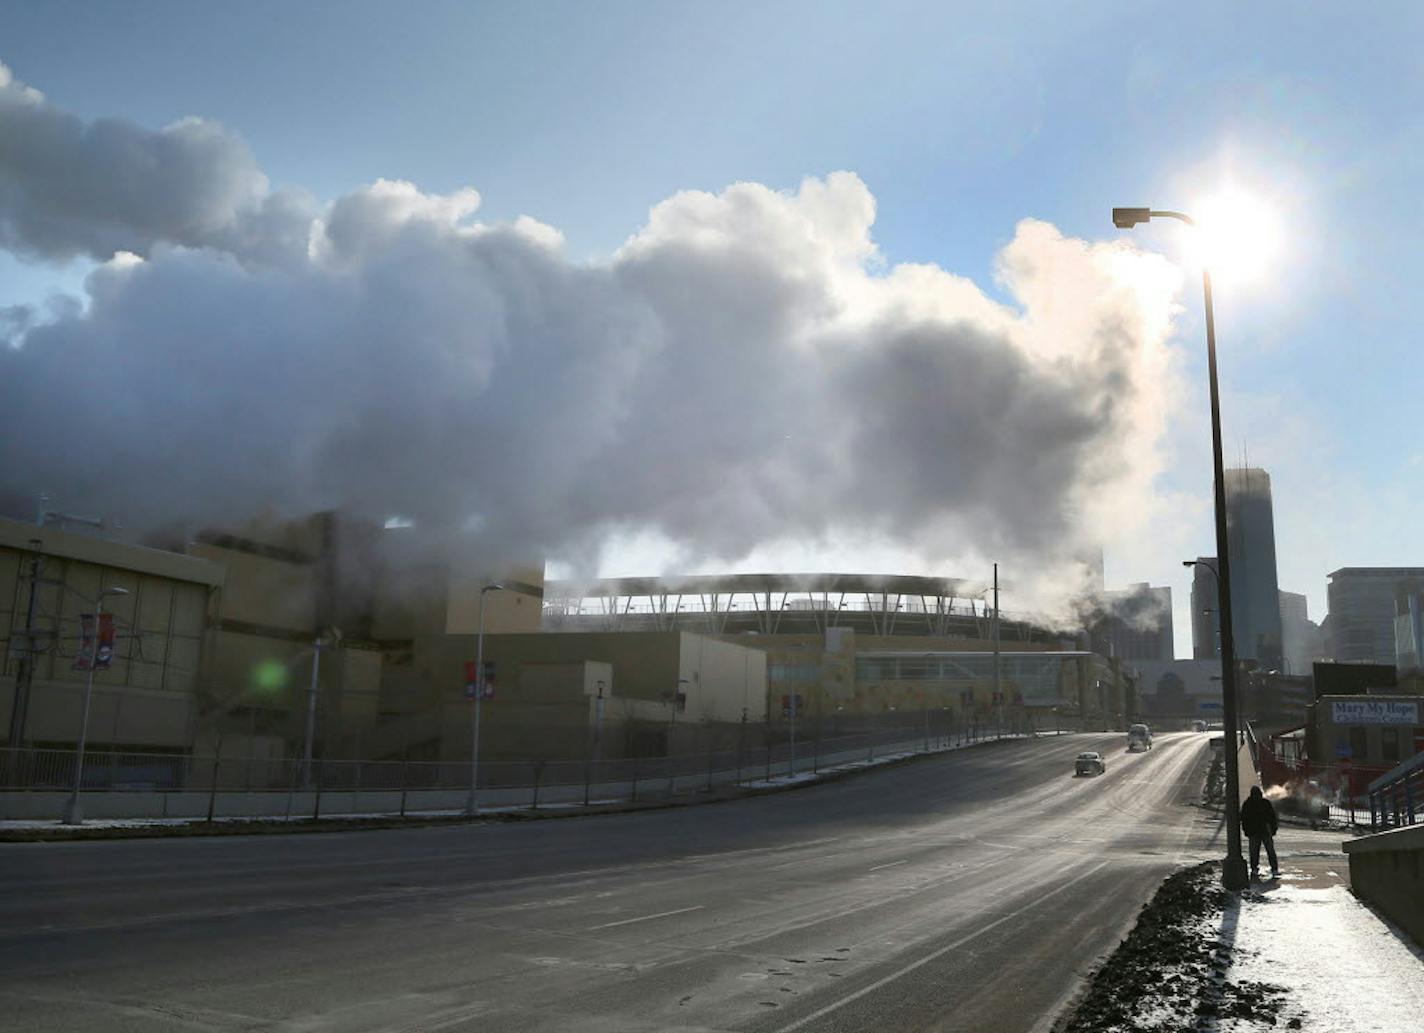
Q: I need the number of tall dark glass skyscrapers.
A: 1